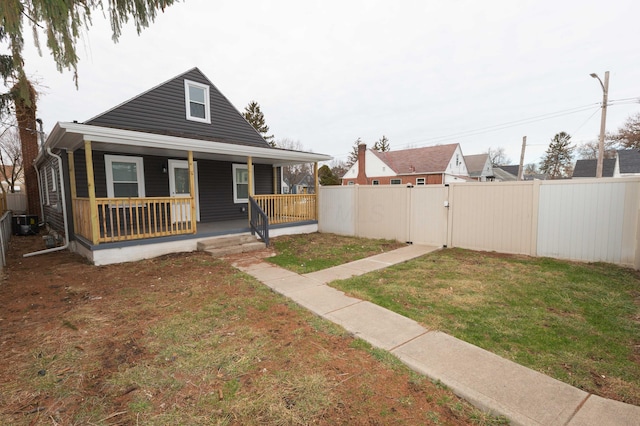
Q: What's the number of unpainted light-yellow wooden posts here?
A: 6